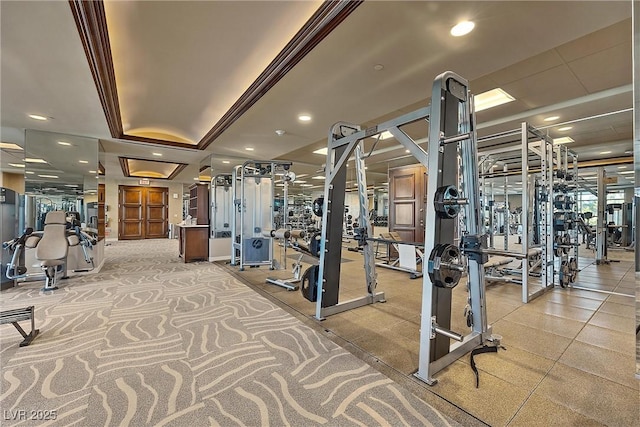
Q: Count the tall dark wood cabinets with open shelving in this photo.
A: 1